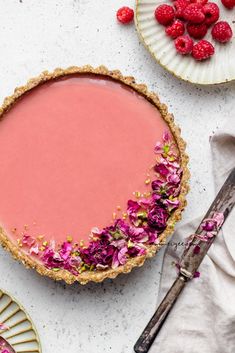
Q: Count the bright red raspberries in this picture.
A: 12